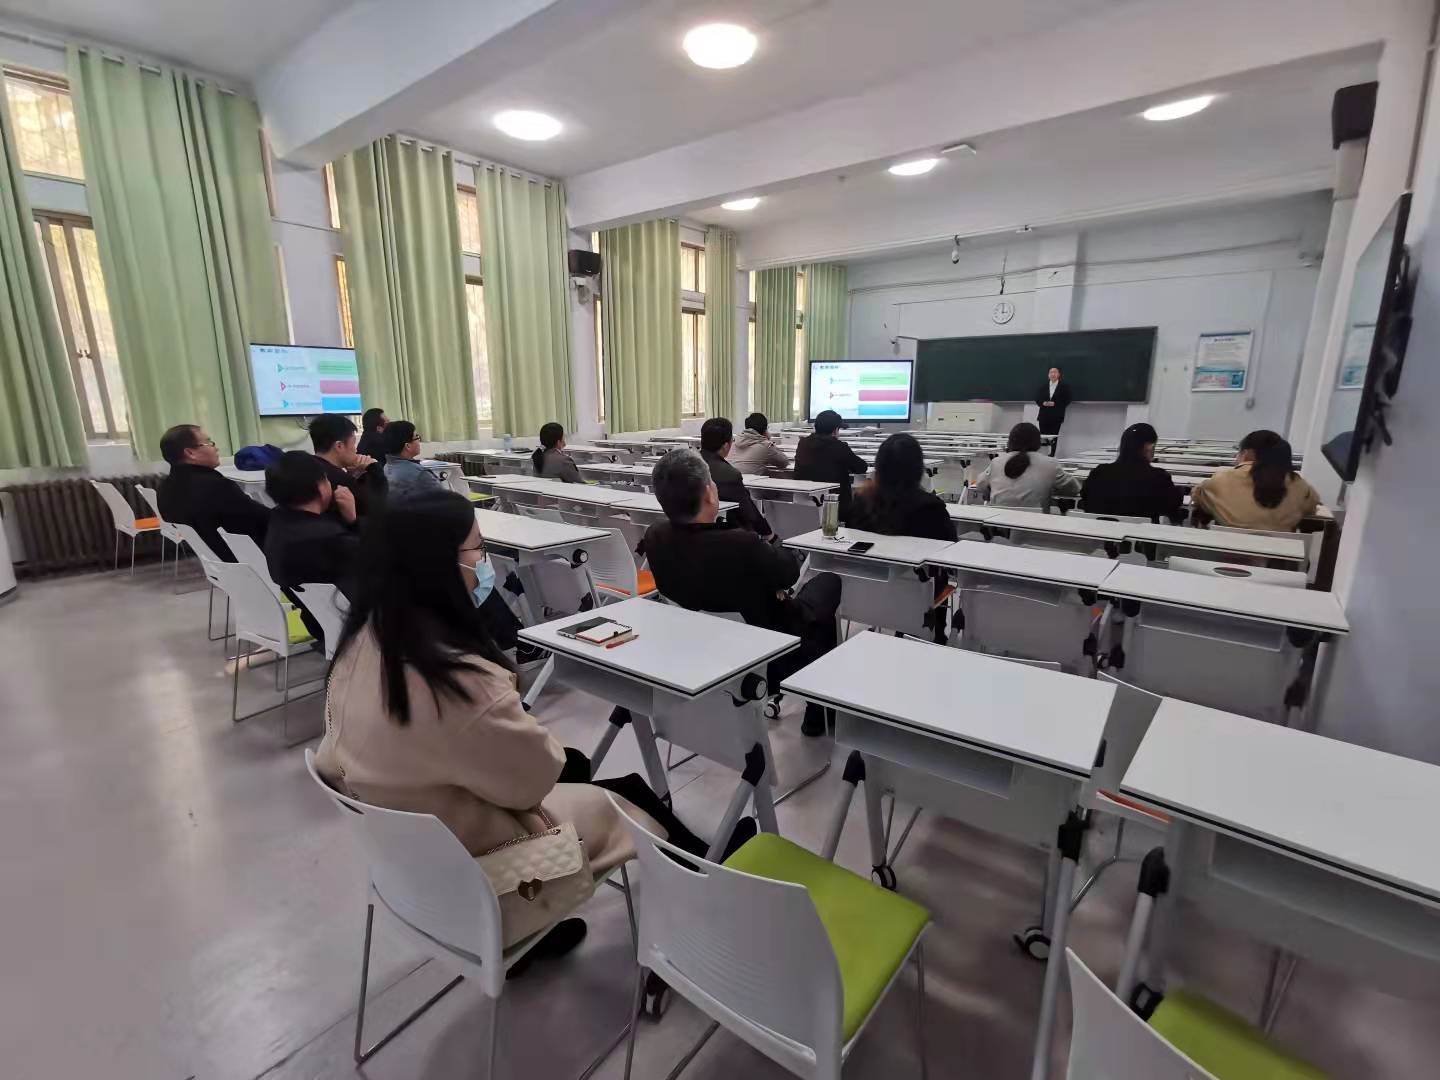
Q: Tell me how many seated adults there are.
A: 15